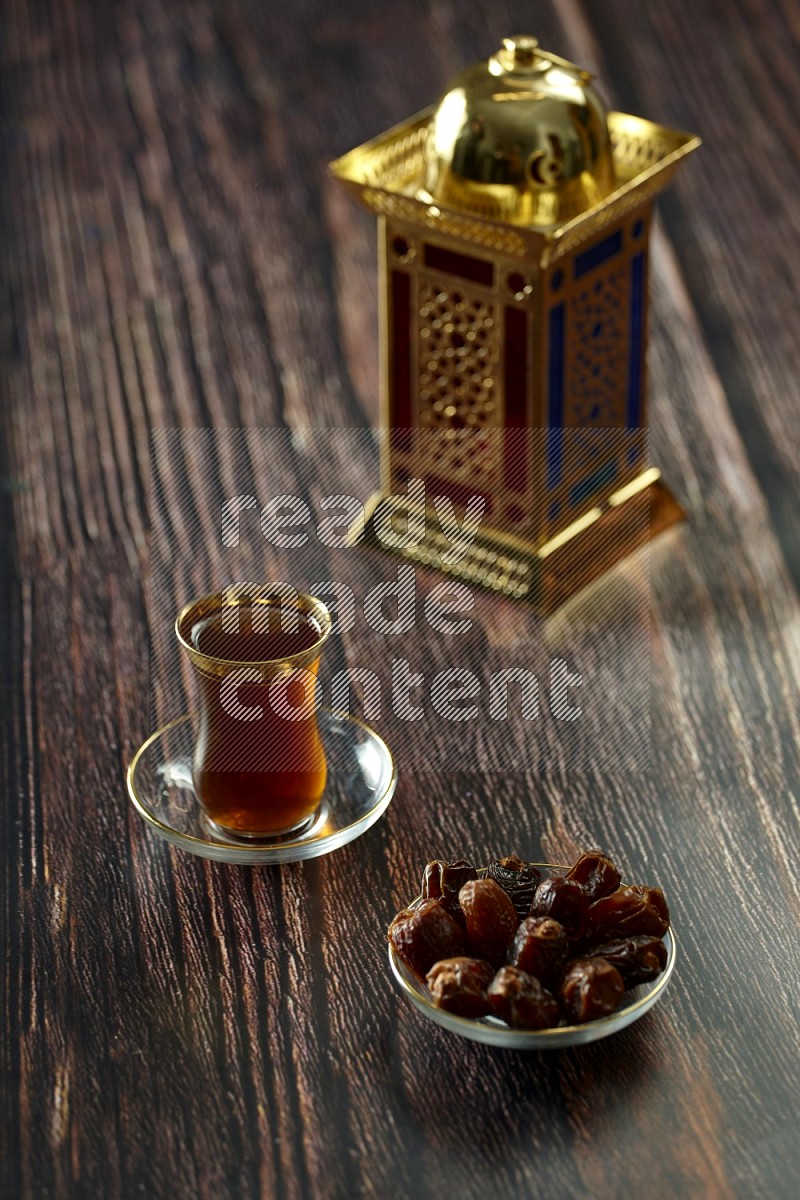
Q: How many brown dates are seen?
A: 12